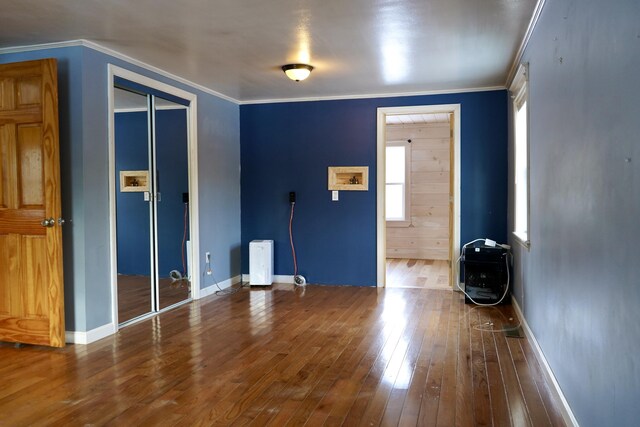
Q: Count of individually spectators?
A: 0